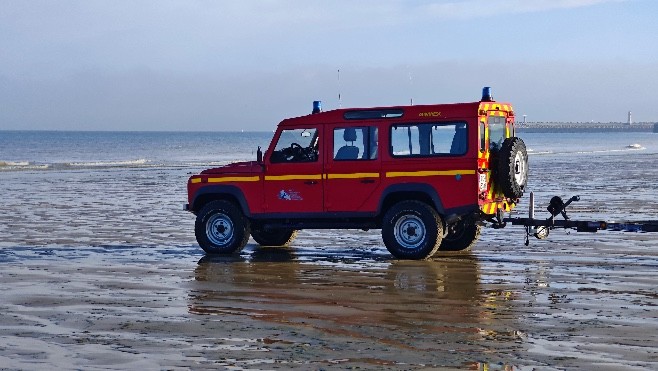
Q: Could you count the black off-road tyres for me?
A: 5